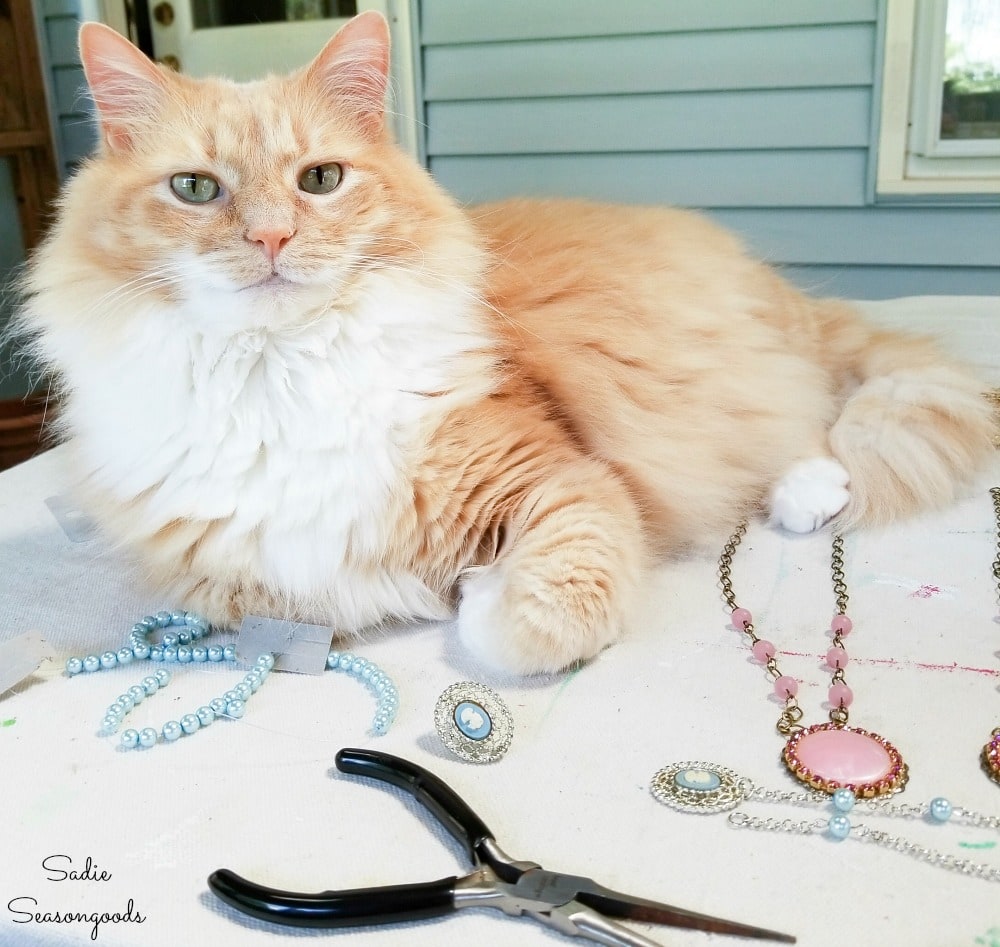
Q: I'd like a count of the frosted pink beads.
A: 6